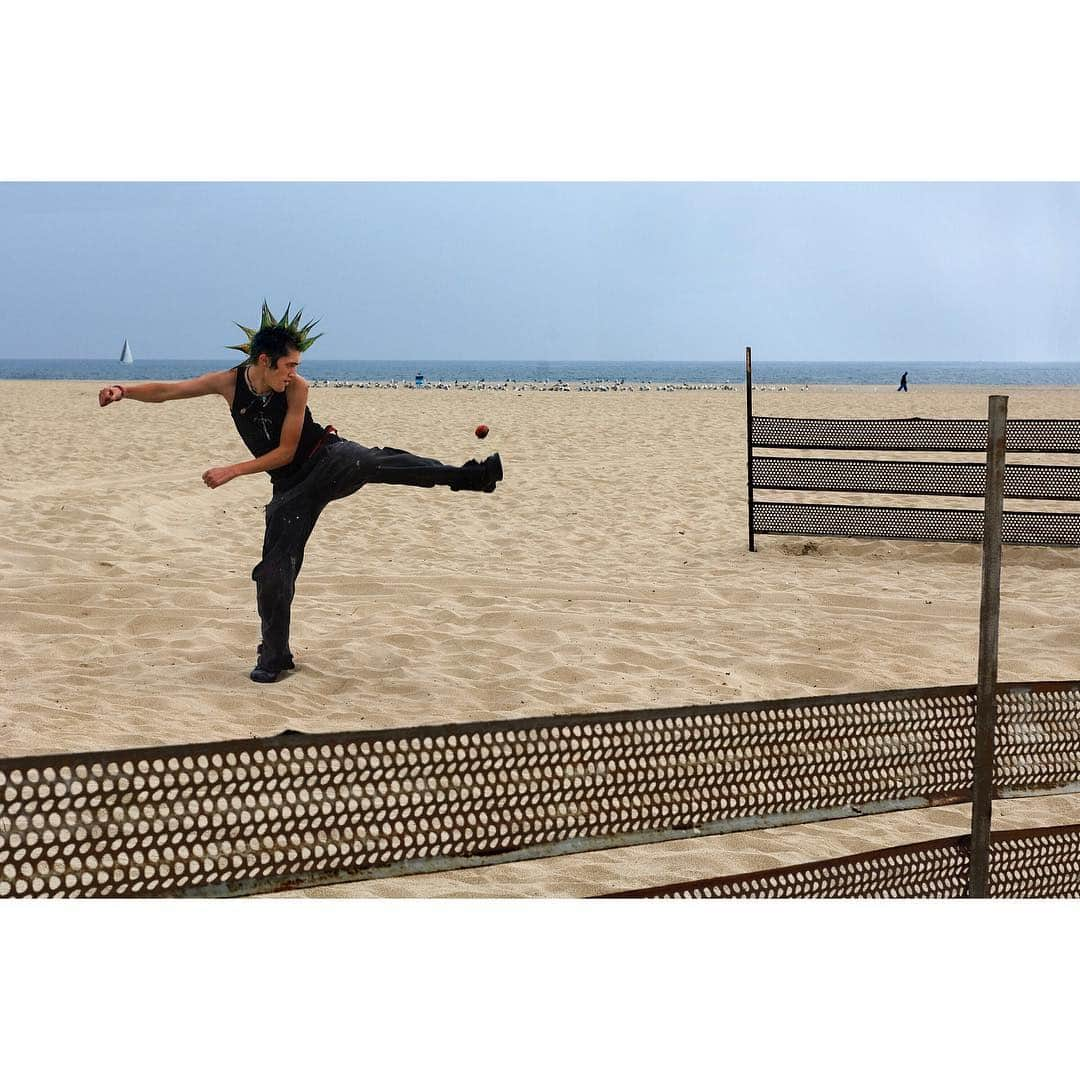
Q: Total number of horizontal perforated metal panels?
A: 5